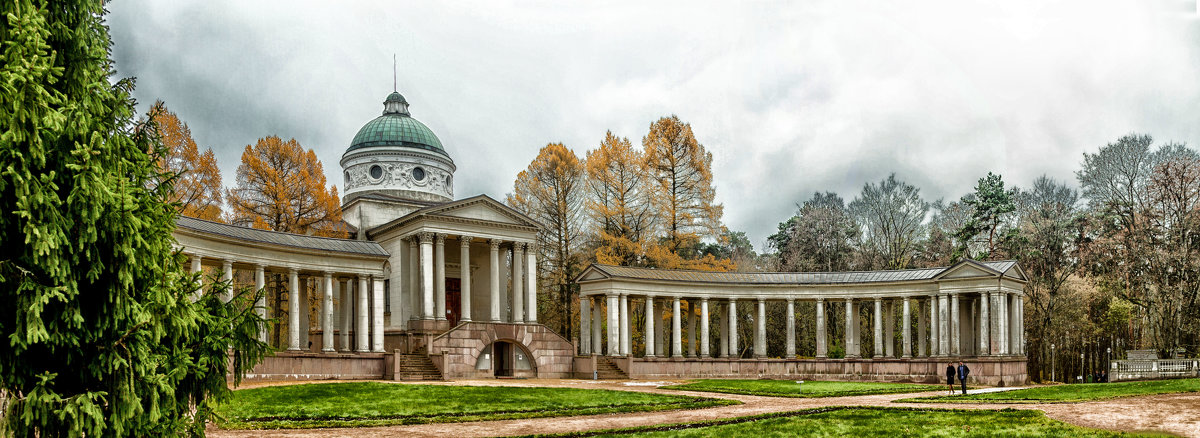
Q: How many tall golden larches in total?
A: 5